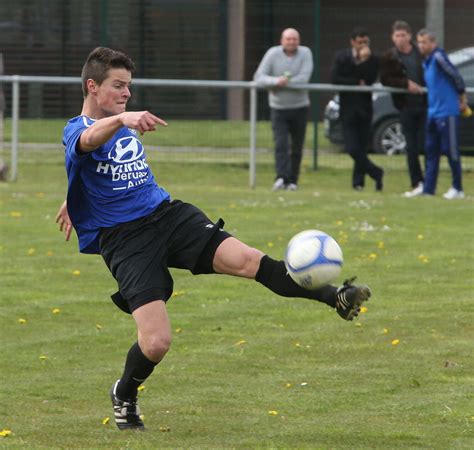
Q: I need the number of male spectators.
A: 4